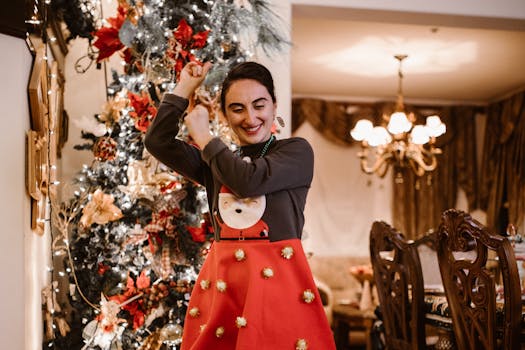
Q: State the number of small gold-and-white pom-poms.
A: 11